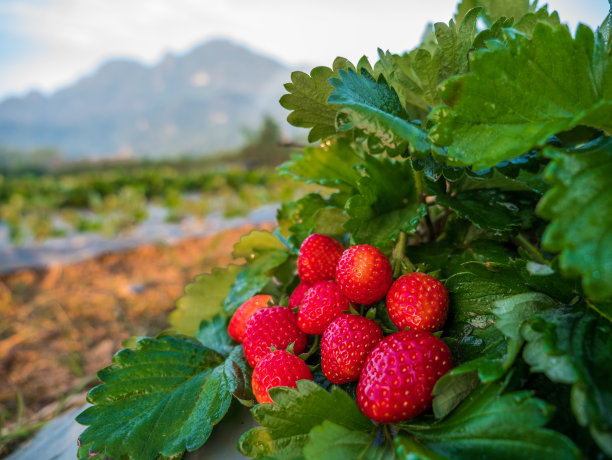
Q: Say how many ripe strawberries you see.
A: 10